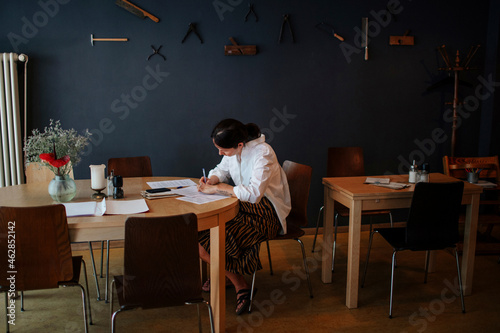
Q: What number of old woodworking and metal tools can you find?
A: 10